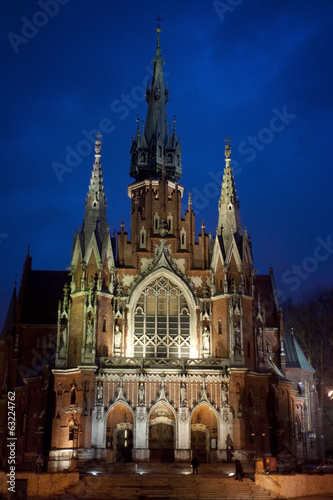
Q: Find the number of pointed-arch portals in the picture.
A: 3